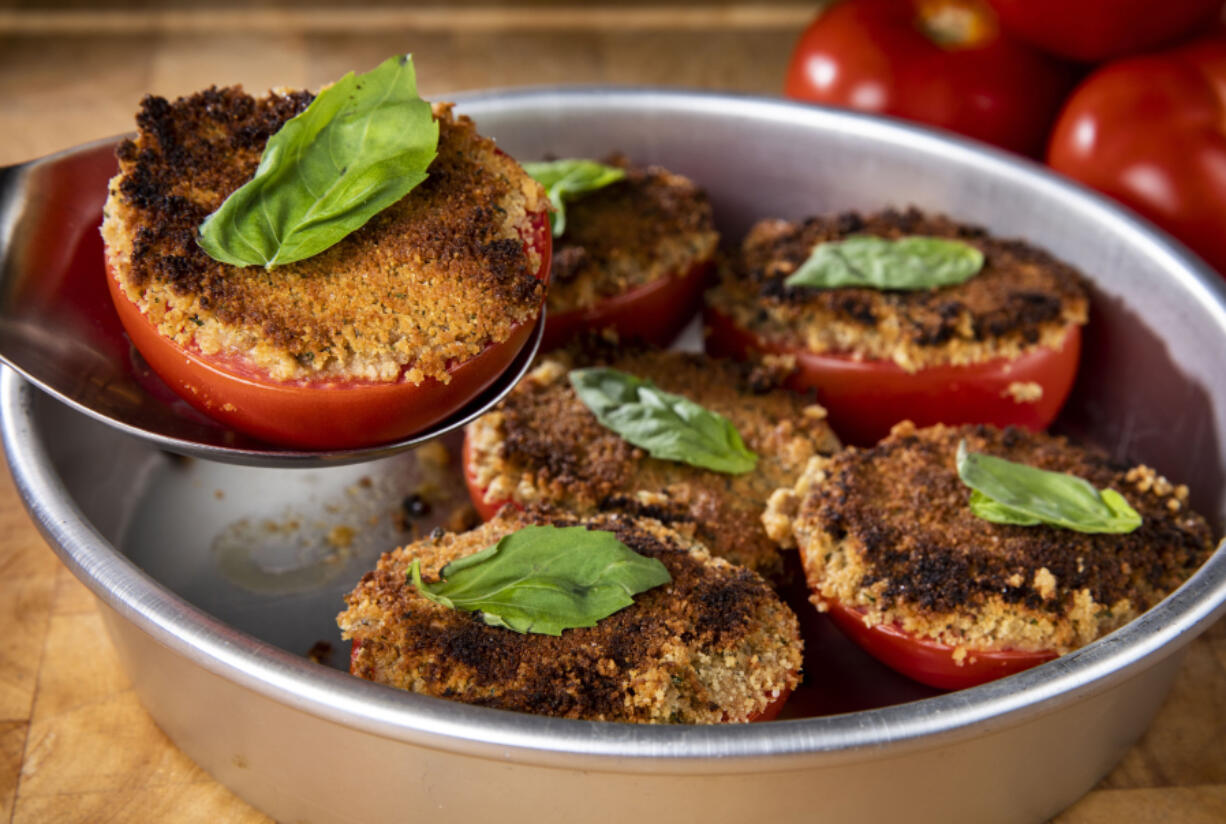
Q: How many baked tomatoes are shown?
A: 6